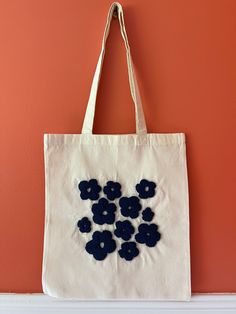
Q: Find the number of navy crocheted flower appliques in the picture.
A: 11